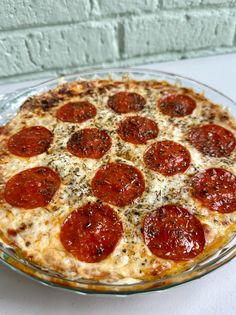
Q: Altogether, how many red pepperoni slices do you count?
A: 13